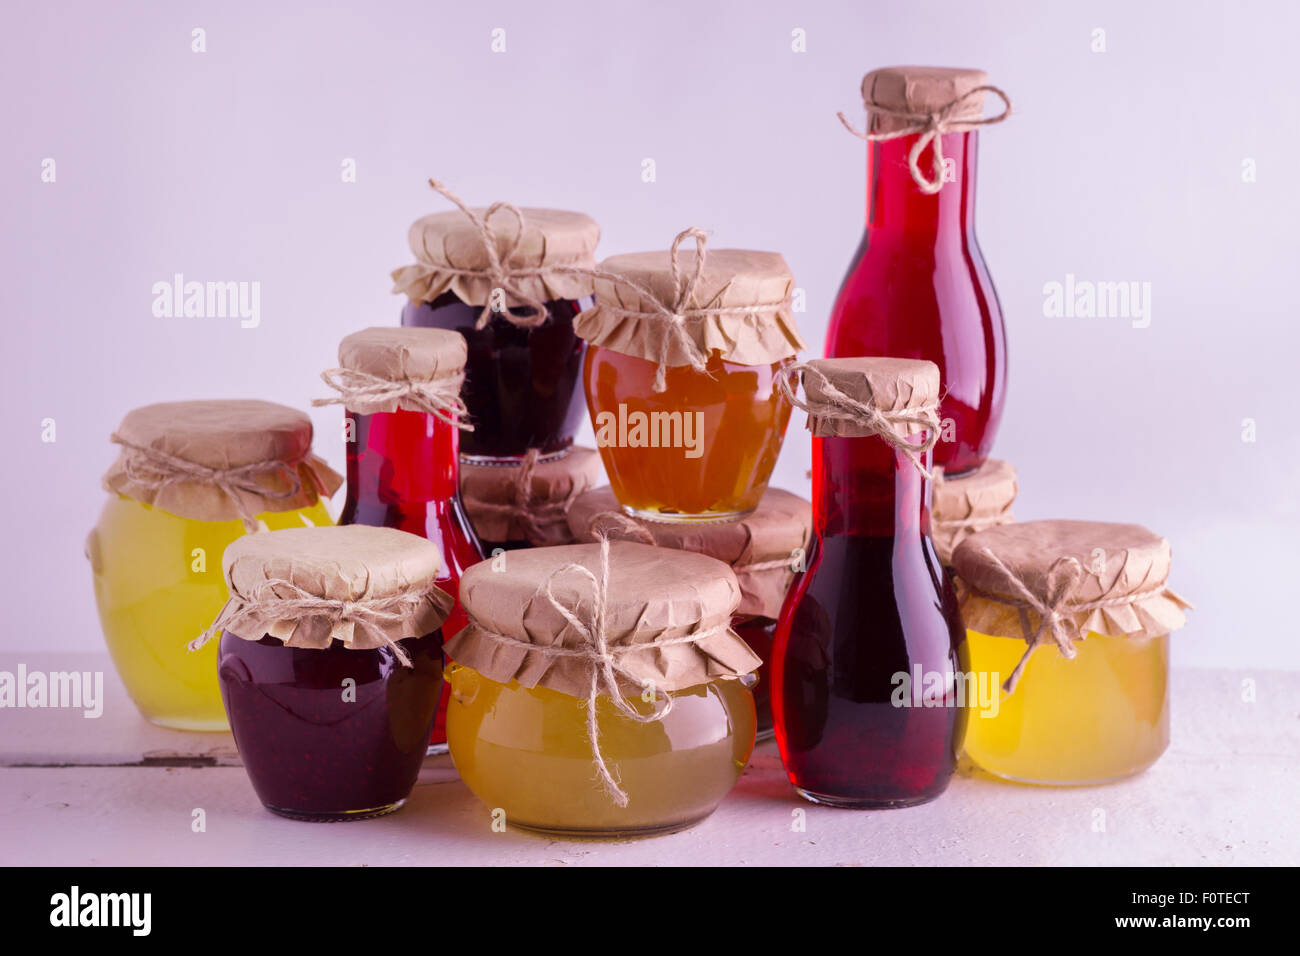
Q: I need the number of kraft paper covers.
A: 12